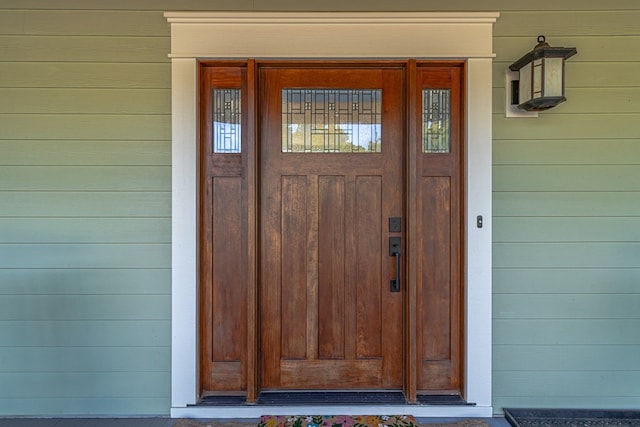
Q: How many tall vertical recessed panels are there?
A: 5